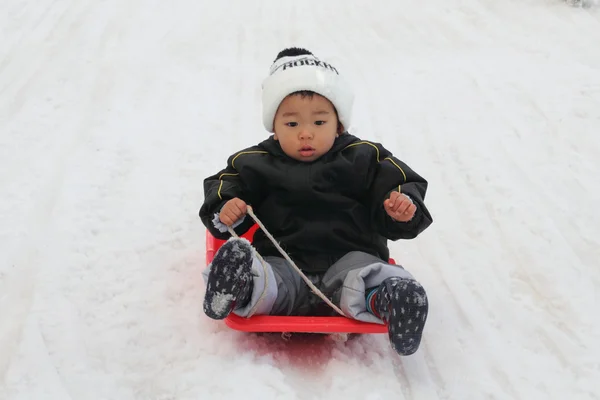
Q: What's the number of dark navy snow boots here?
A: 2